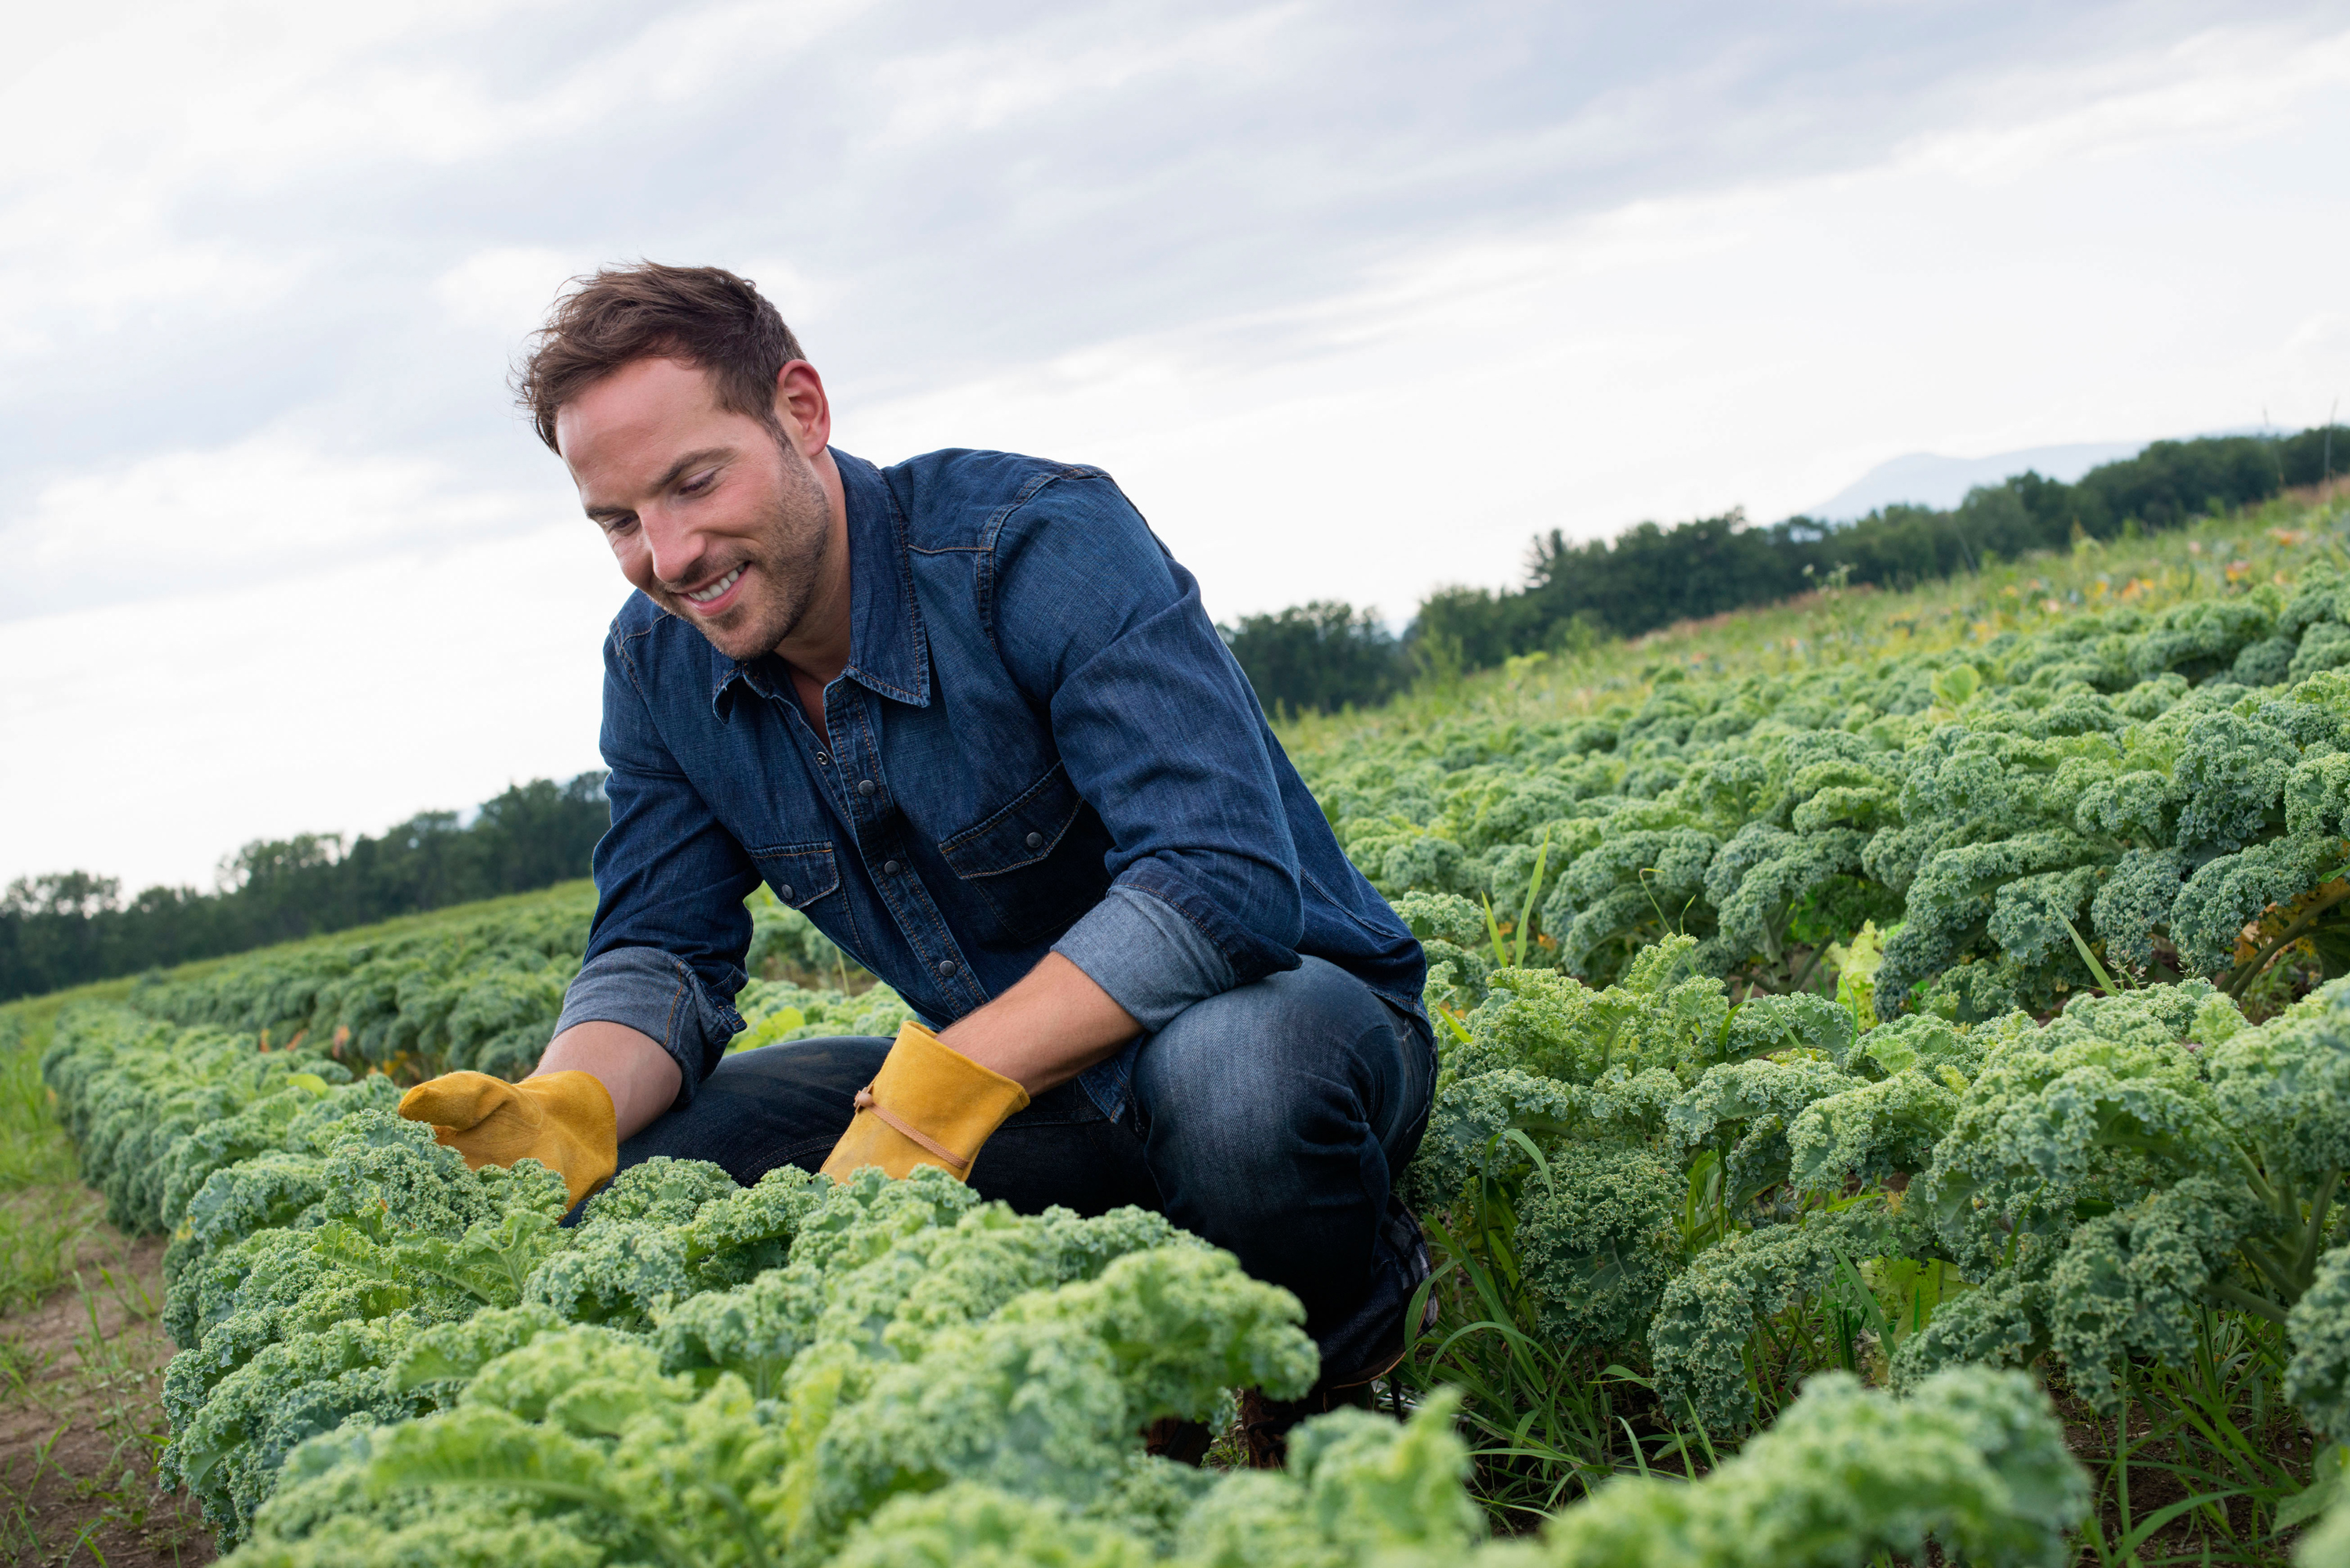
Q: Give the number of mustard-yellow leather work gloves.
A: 2